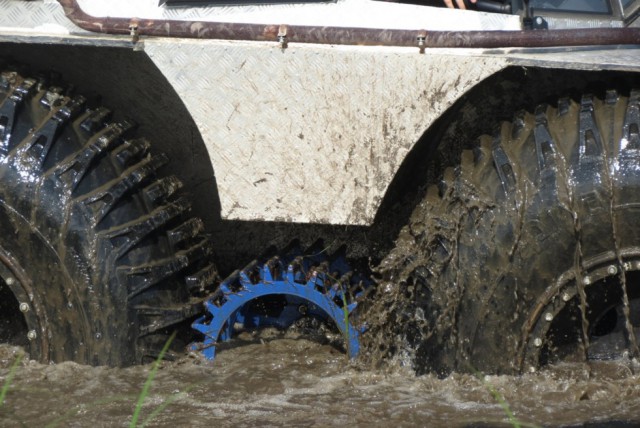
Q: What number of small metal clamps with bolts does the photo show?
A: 3